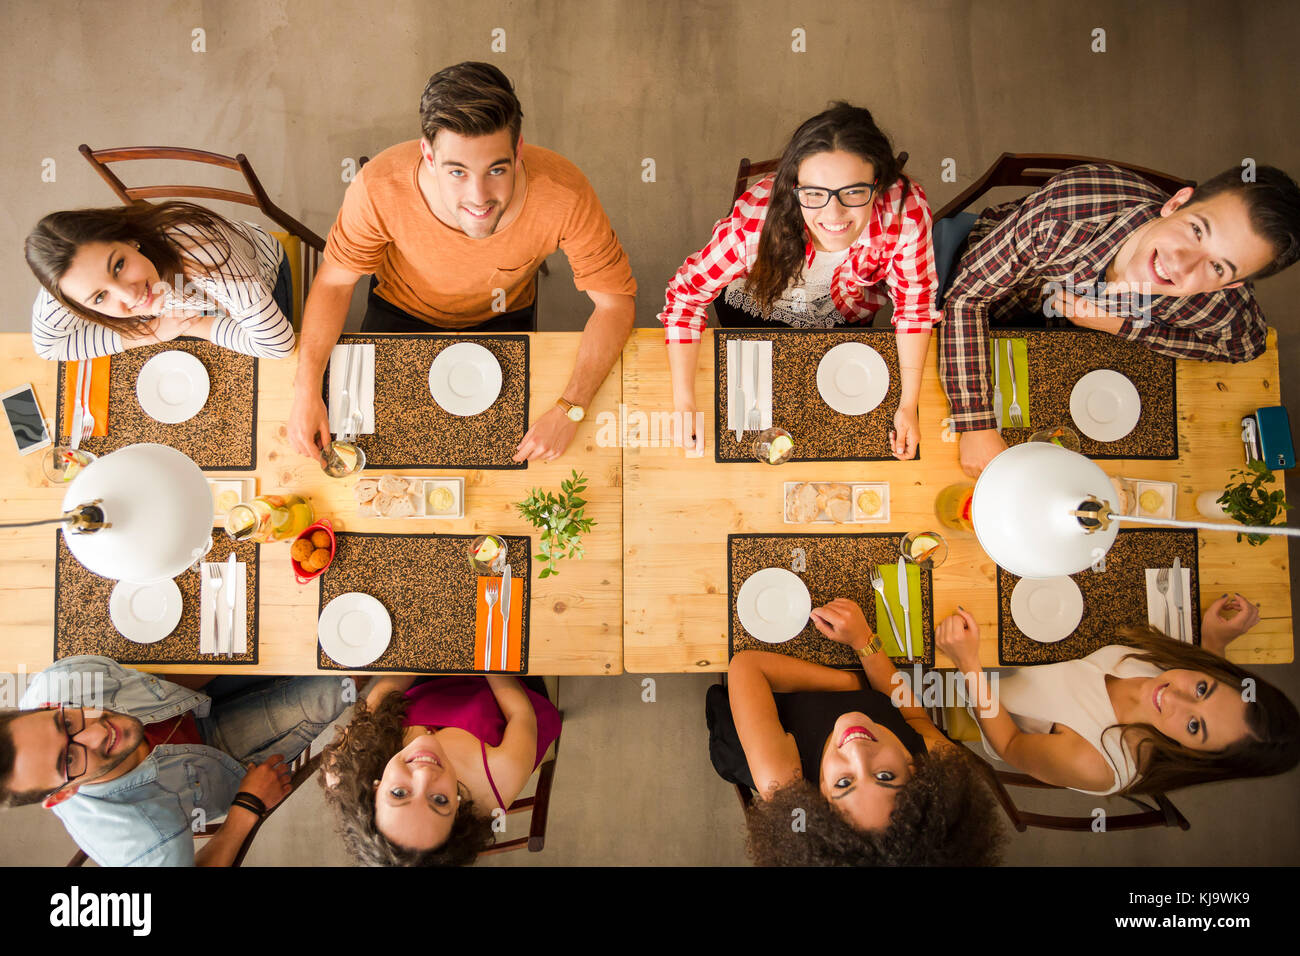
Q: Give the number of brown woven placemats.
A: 8